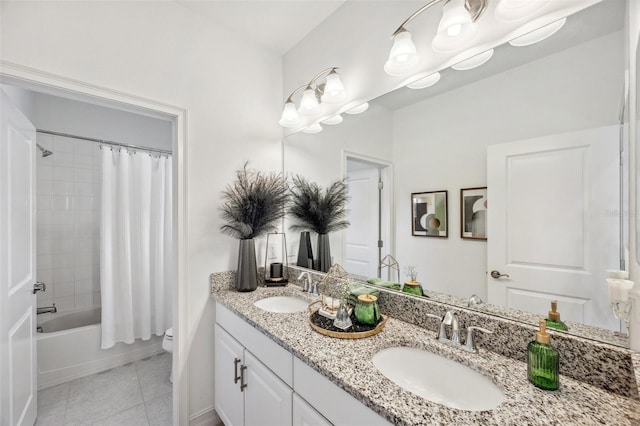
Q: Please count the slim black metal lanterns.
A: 1